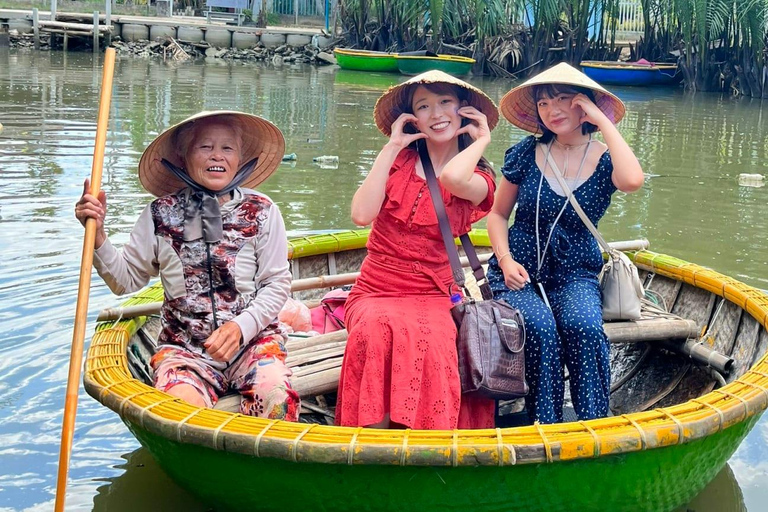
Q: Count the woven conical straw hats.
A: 3